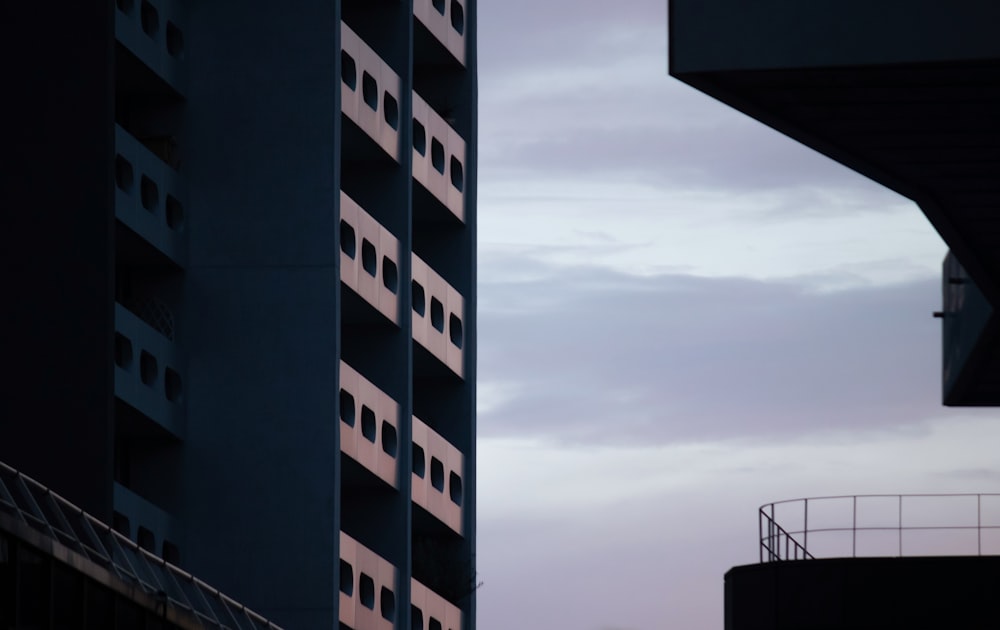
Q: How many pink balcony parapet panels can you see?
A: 9